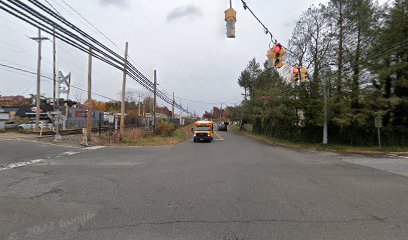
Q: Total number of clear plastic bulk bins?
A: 0